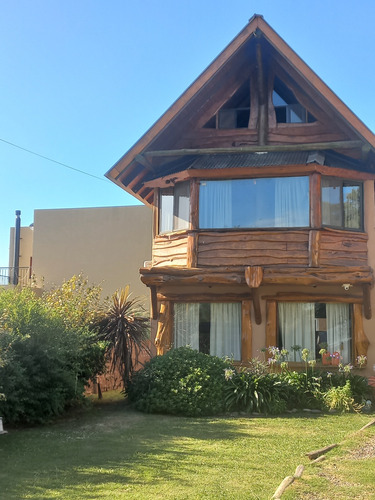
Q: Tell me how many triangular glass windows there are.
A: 2